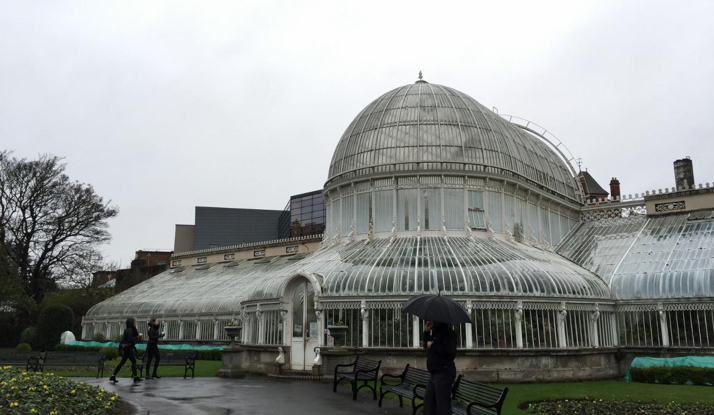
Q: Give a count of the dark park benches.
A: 6